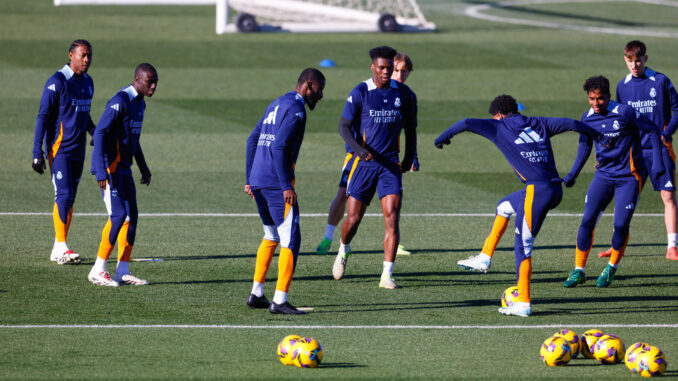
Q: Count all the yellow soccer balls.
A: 9